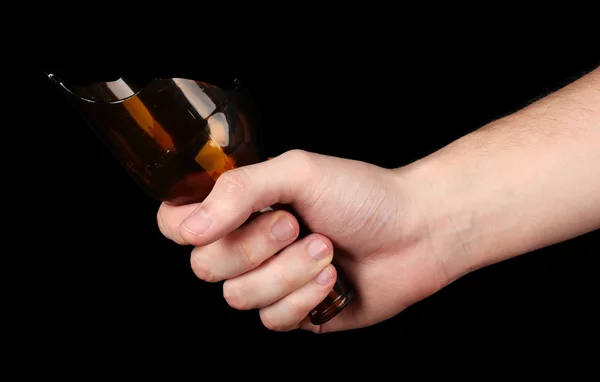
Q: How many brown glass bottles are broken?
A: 1